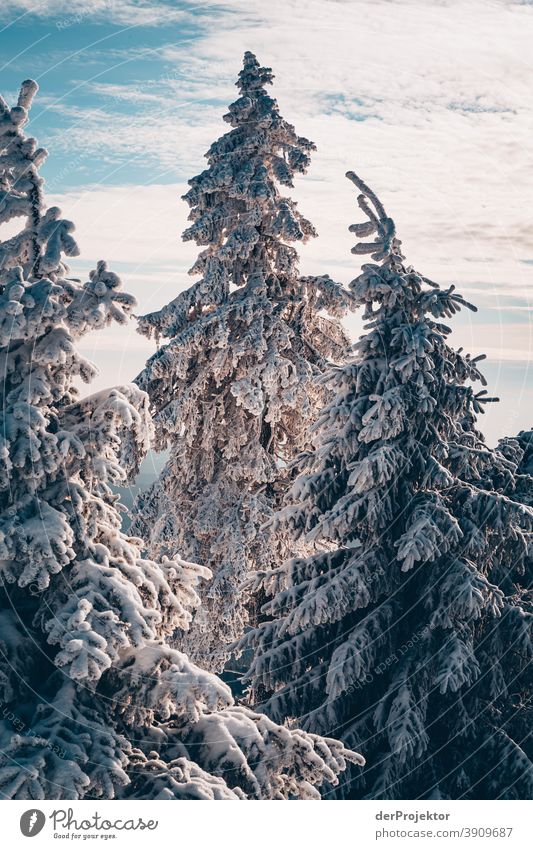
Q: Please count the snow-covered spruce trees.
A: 3